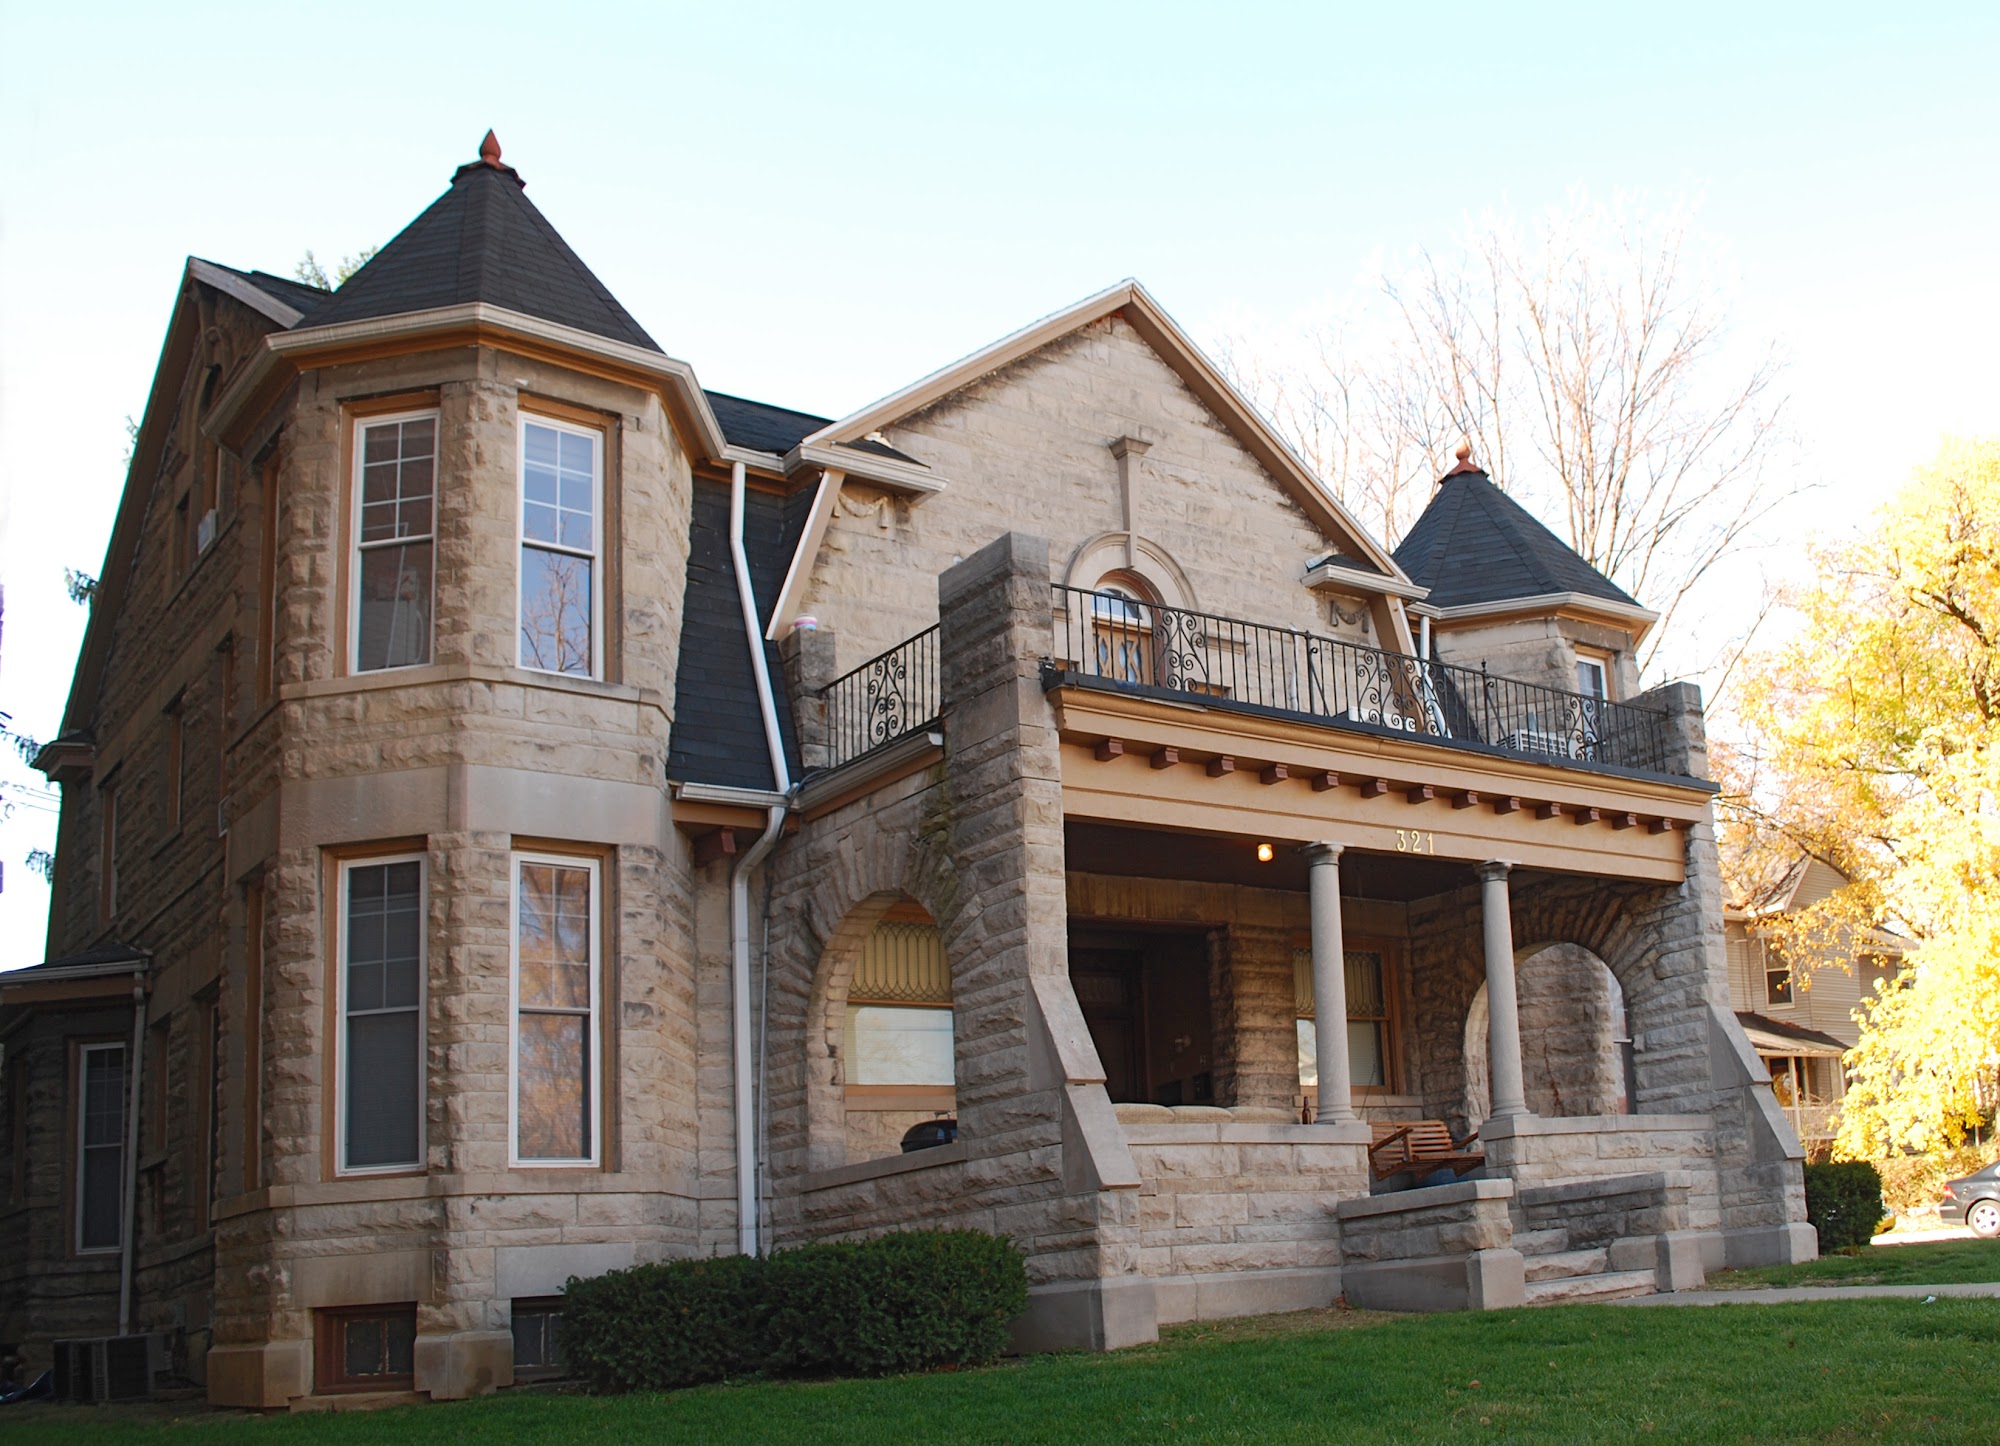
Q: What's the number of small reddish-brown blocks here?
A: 13